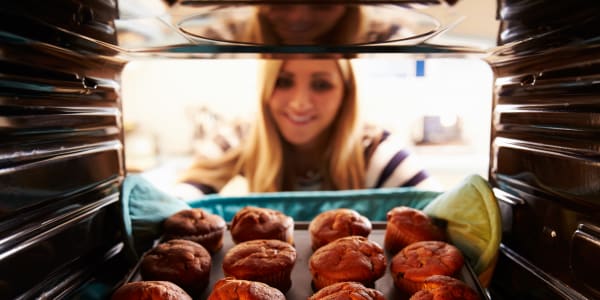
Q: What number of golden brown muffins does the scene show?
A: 12